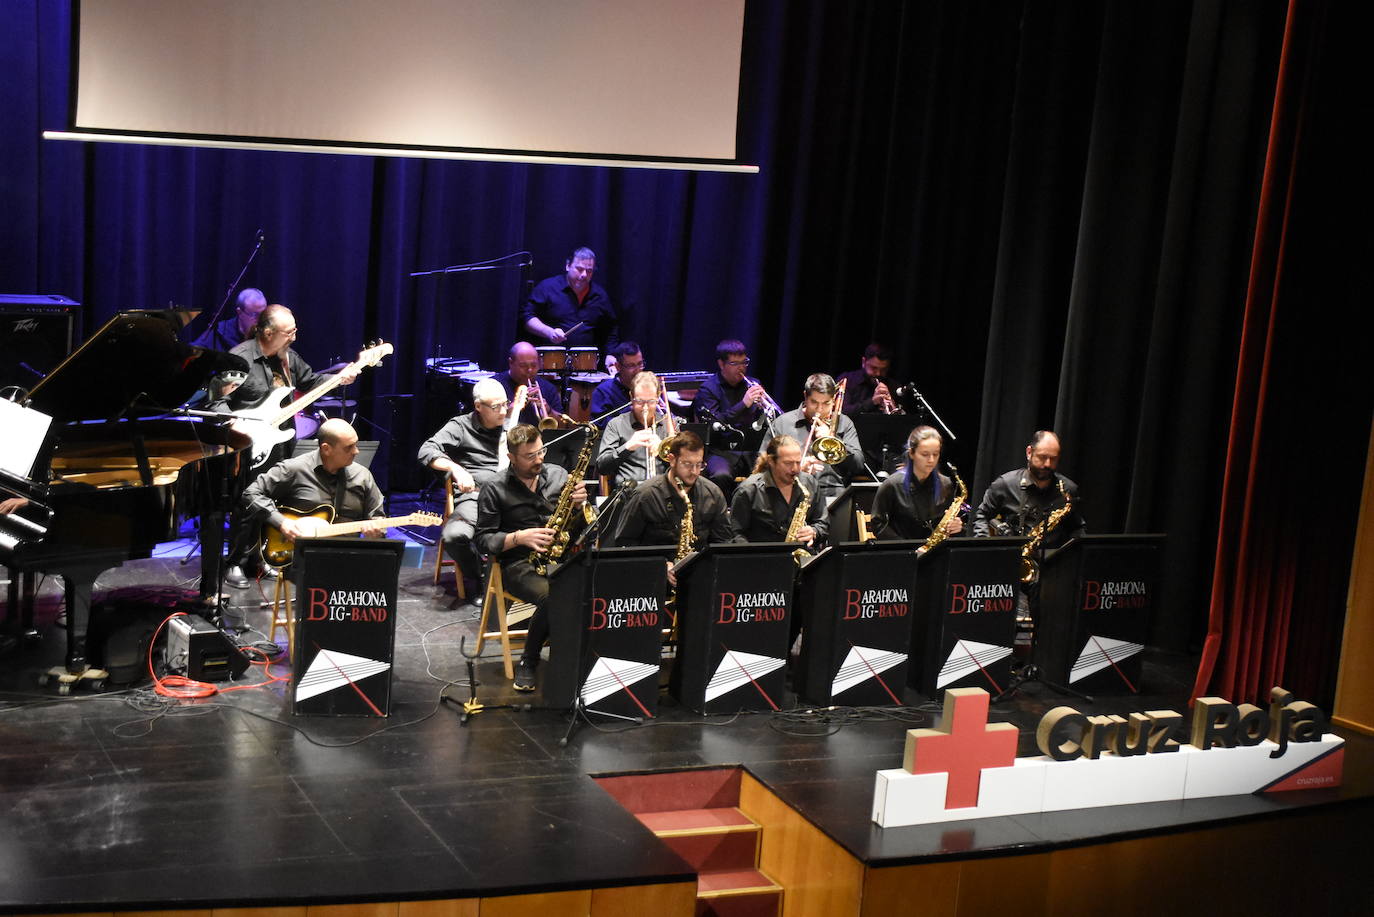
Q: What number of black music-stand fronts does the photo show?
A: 6